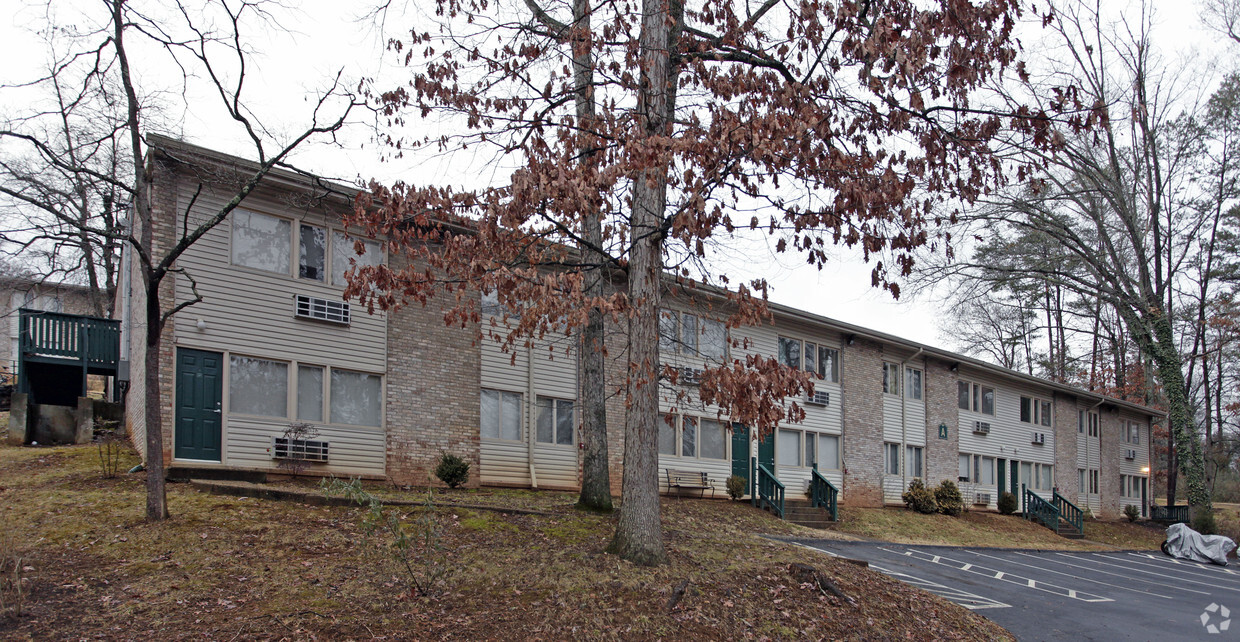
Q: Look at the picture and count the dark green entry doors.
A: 6